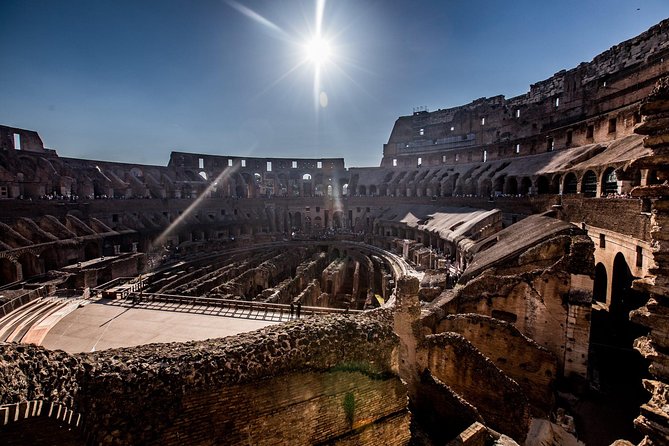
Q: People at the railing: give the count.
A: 2